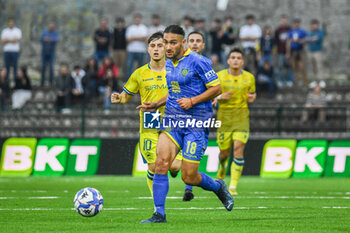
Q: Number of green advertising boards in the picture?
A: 3